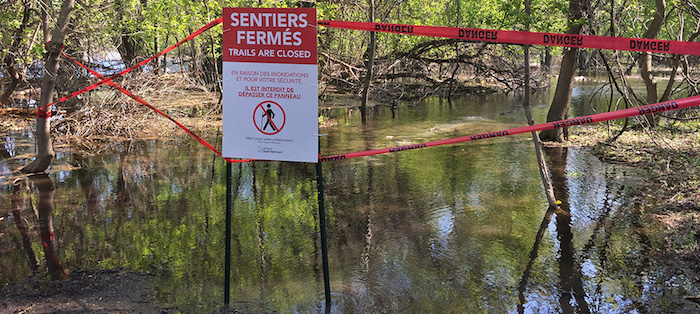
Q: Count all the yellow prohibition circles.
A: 0